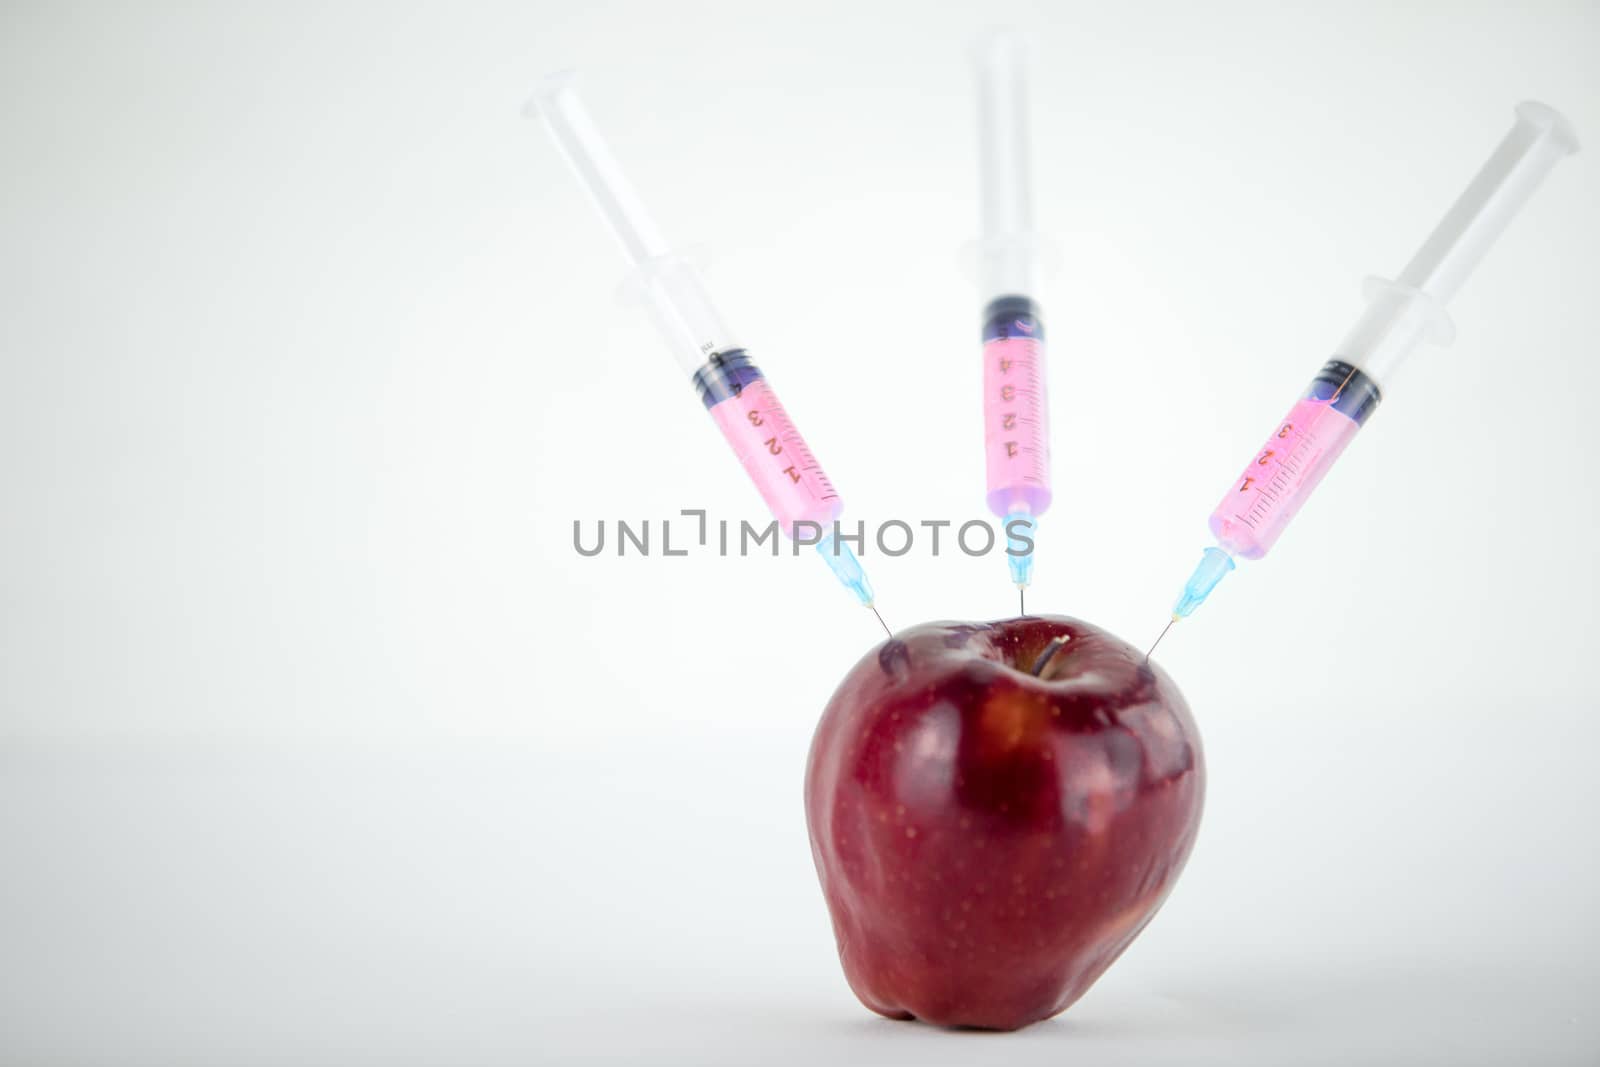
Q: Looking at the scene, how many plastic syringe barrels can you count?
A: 3